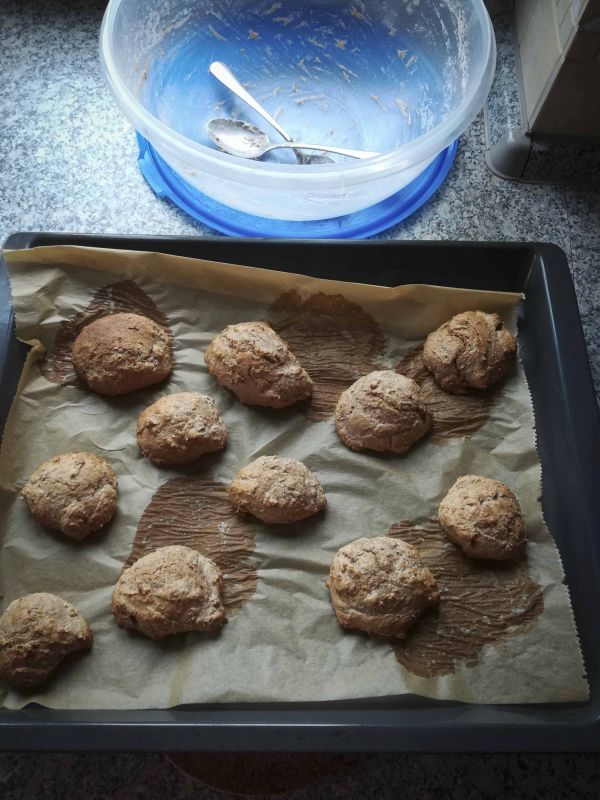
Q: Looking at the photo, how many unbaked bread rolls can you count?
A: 0